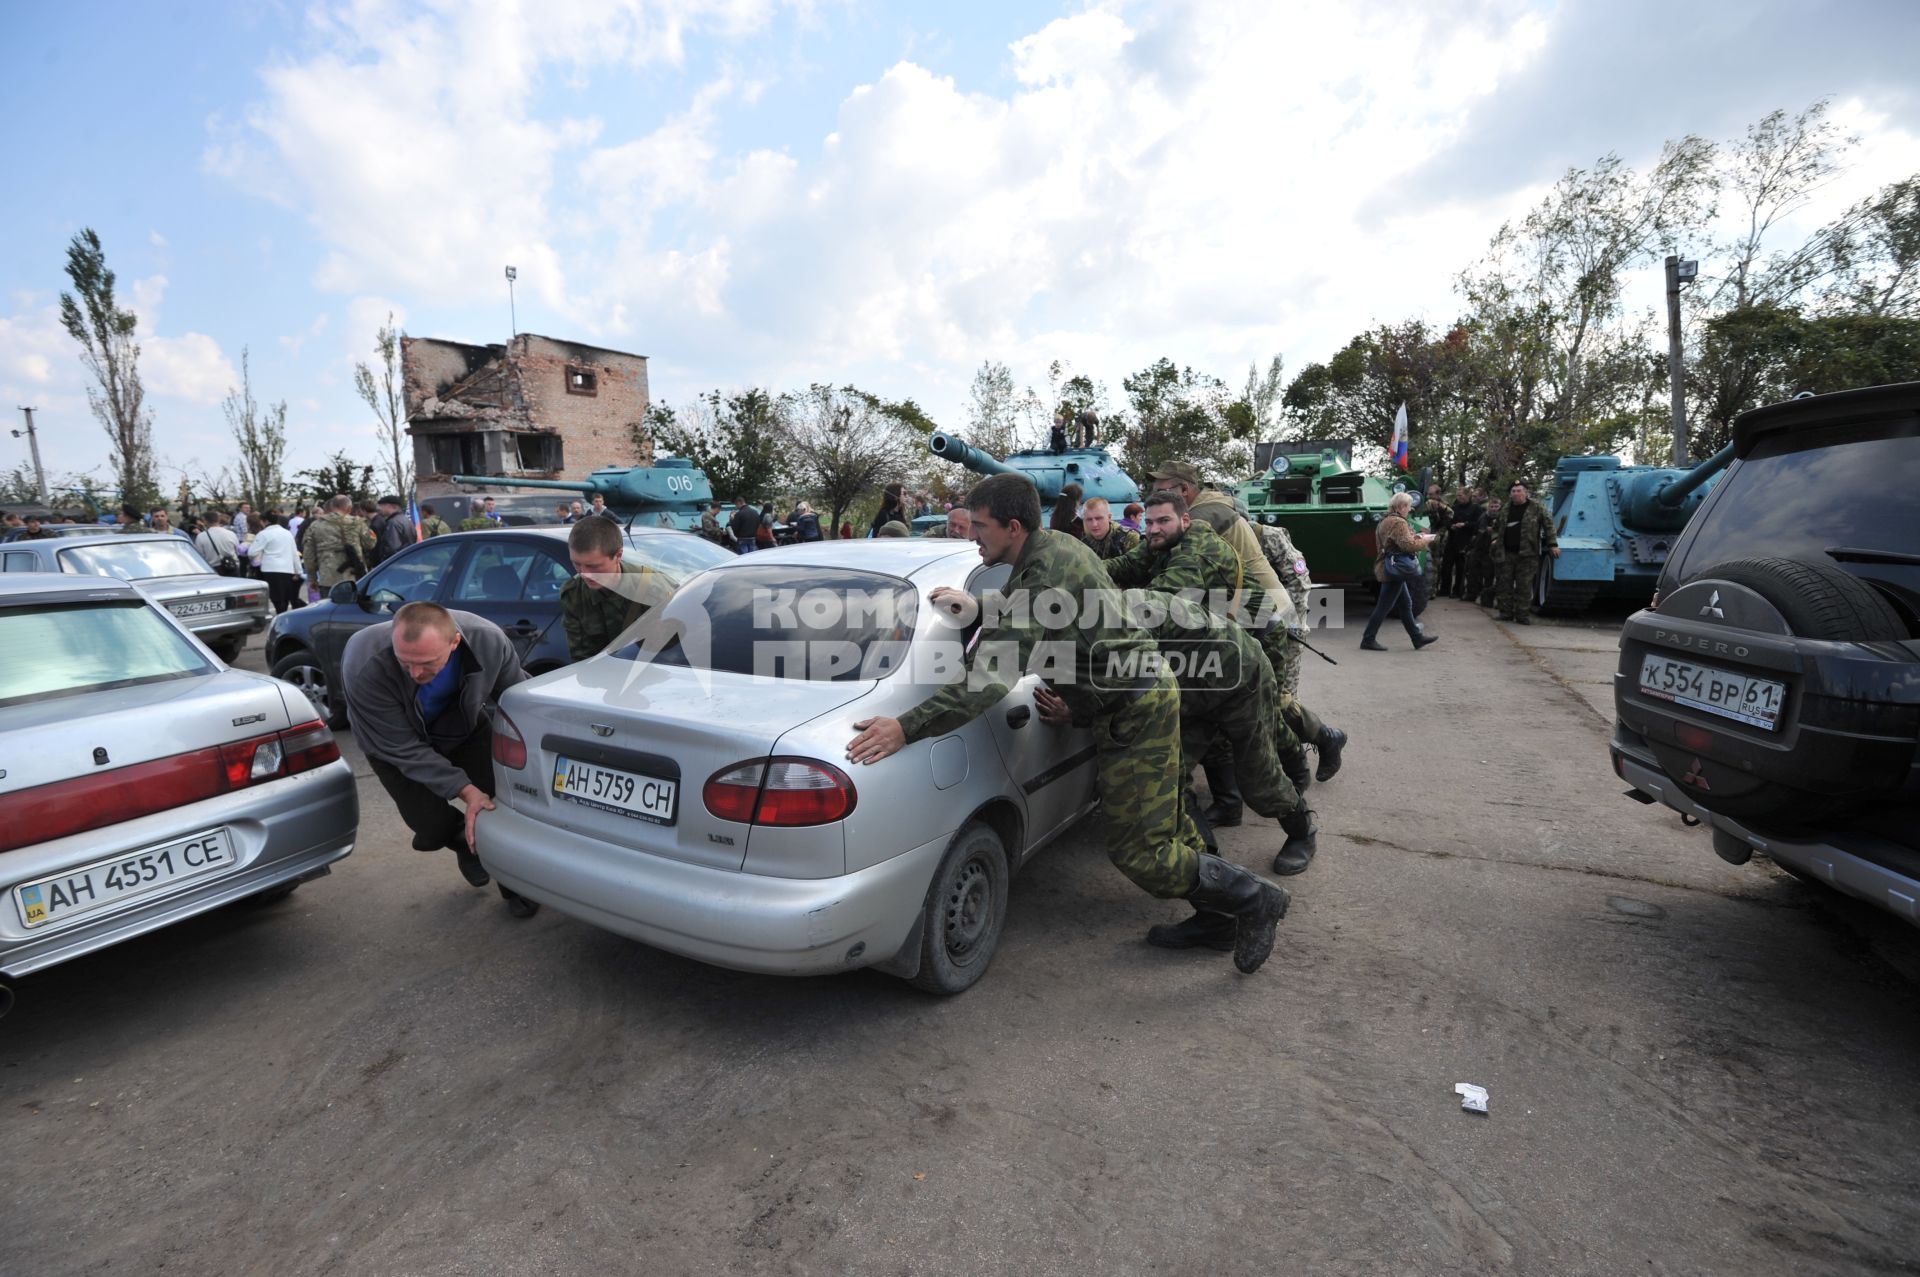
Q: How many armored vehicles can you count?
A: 4